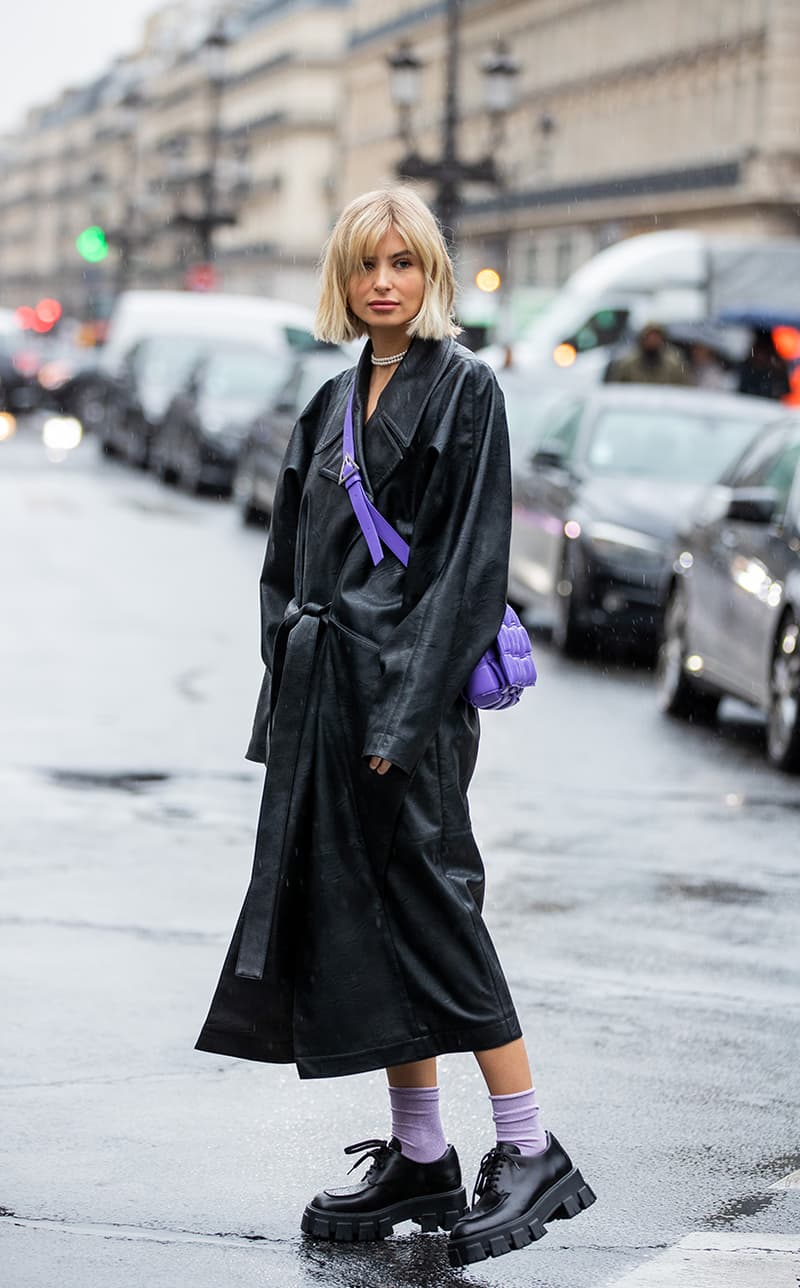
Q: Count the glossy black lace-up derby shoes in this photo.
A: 2